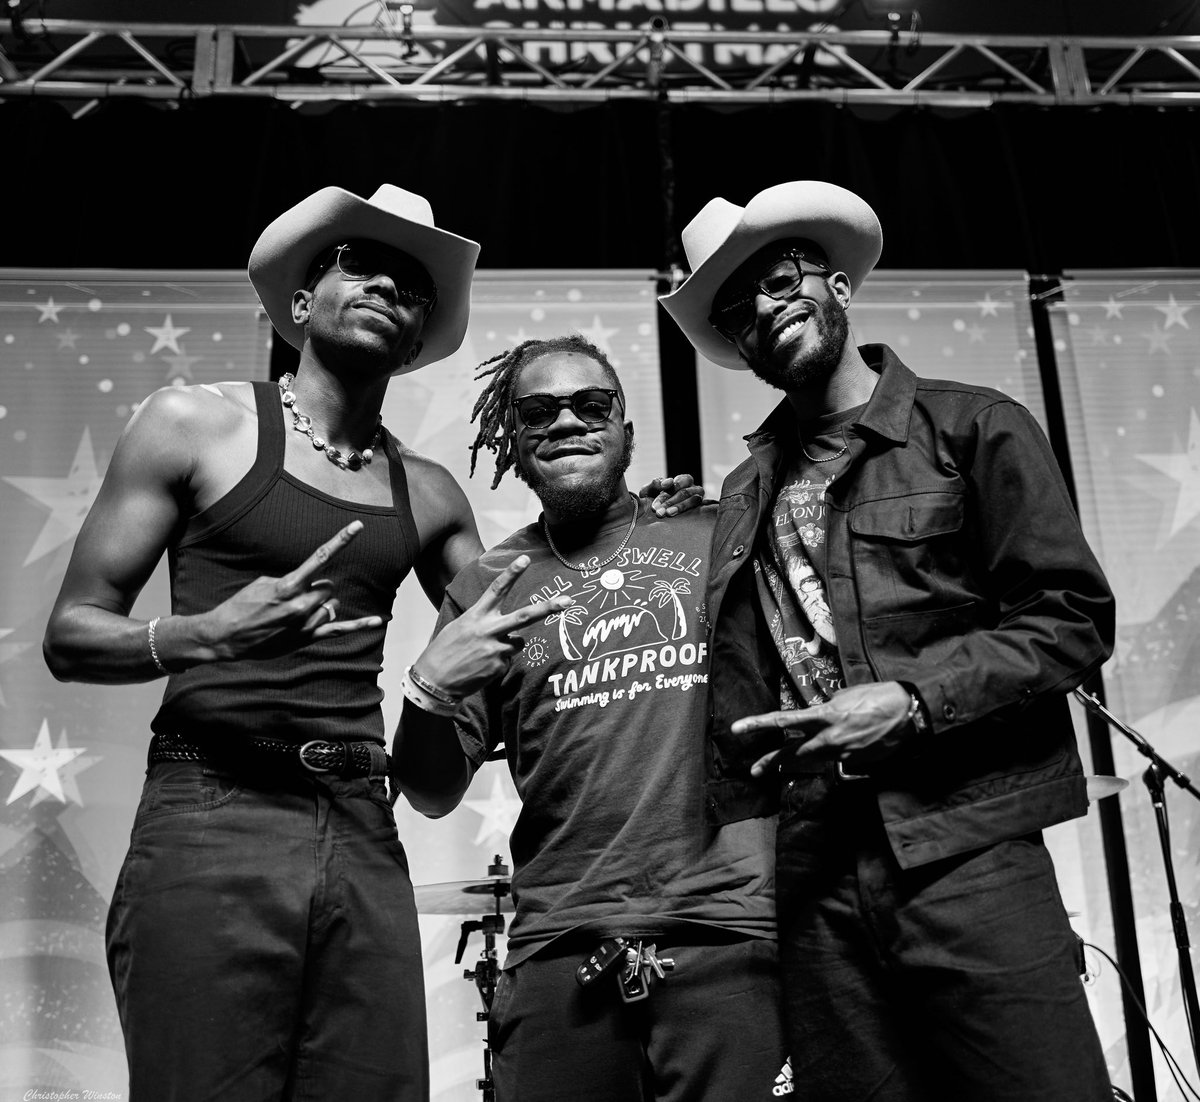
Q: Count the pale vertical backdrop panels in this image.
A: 4